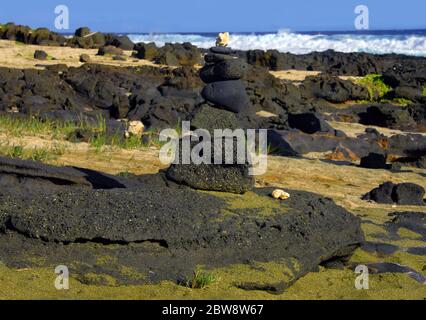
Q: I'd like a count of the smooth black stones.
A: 4